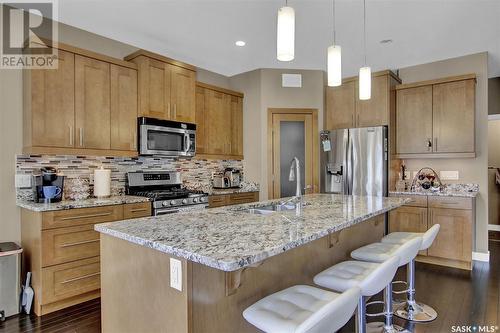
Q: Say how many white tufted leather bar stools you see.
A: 4